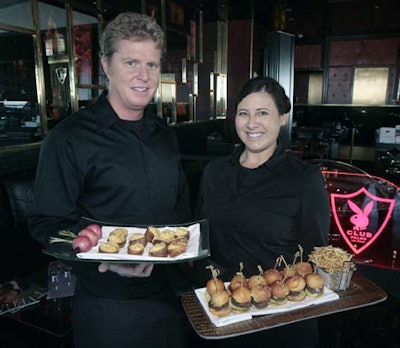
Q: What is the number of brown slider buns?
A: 12